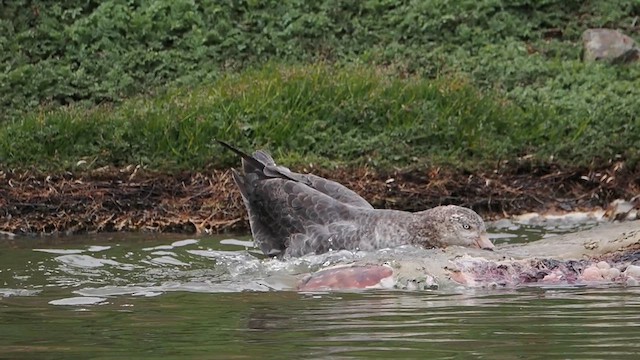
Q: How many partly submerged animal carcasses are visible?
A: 1